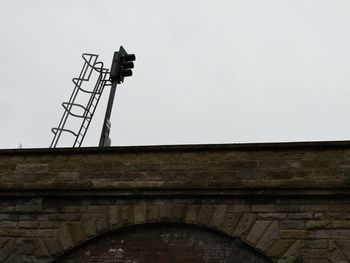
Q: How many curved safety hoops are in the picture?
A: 4